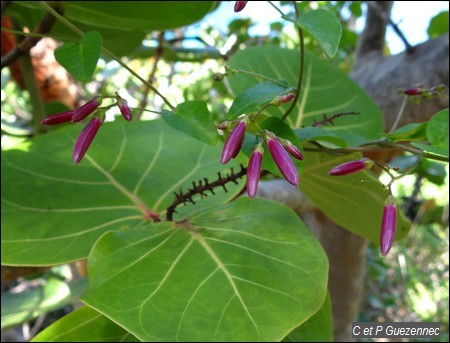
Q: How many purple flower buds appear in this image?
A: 14